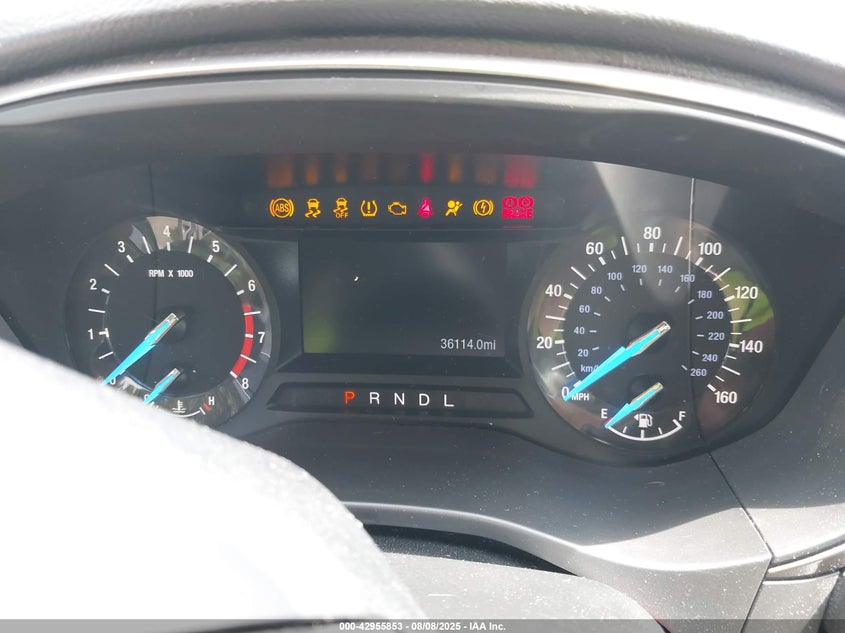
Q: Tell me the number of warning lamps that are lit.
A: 9